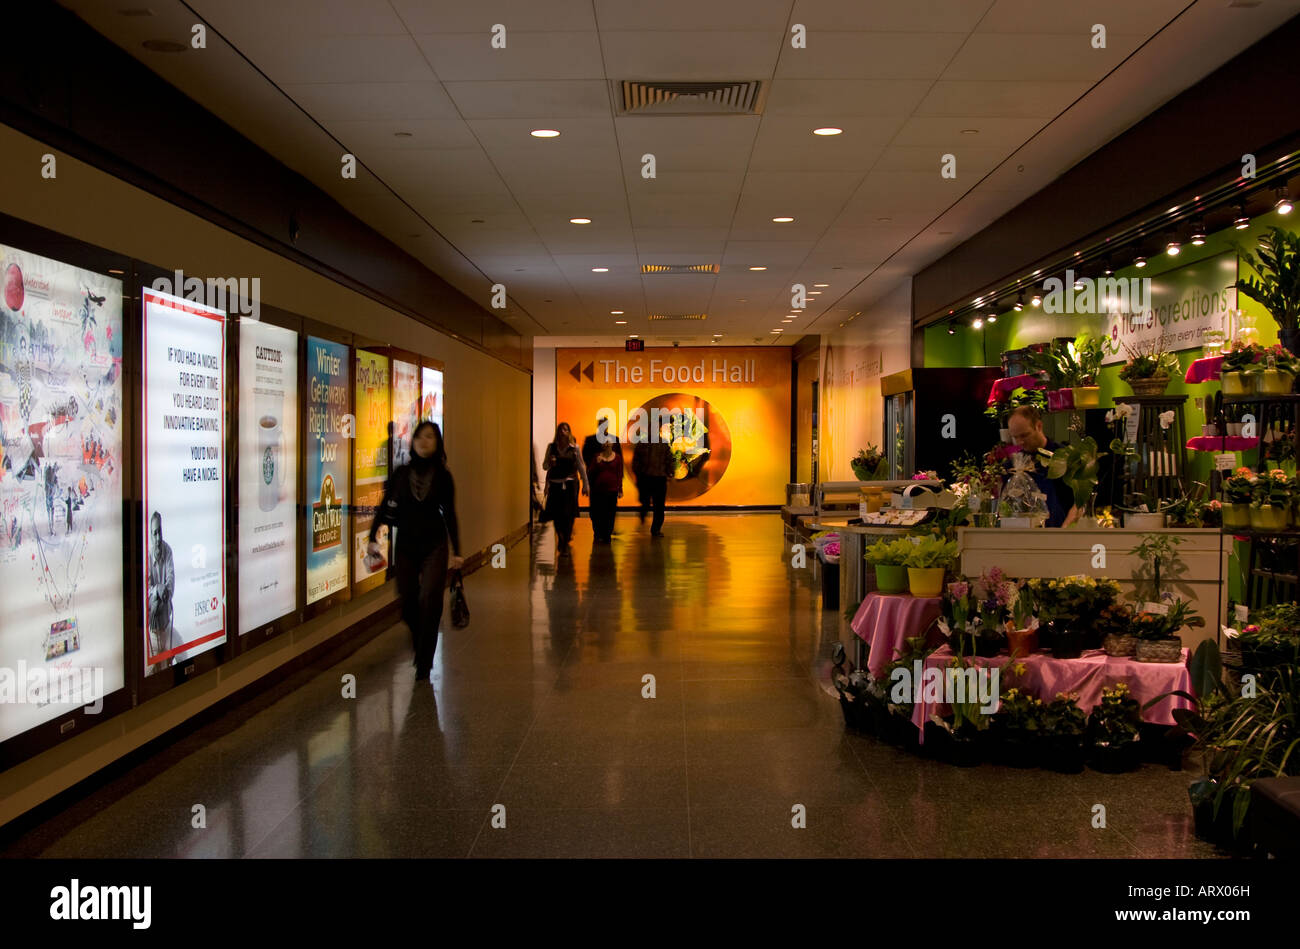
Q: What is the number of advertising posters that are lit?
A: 7